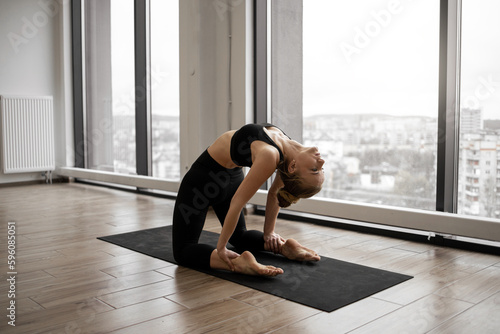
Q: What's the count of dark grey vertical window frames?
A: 4